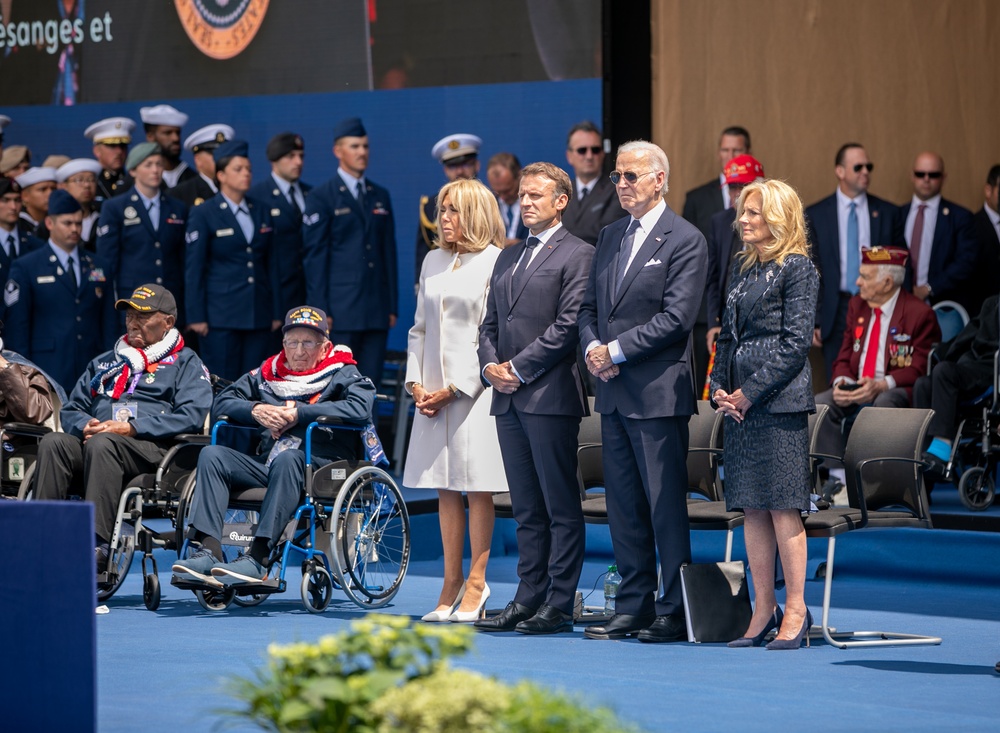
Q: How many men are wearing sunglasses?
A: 4